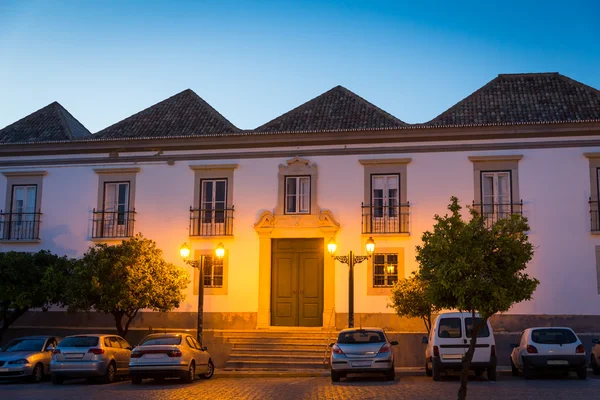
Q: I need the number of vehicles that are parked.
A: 7